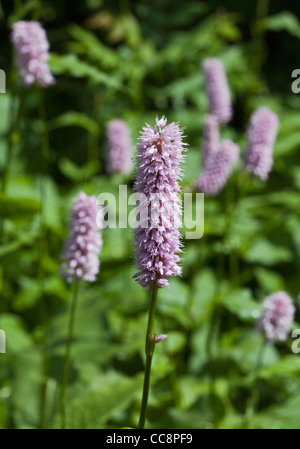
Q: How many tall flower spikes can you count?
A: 9